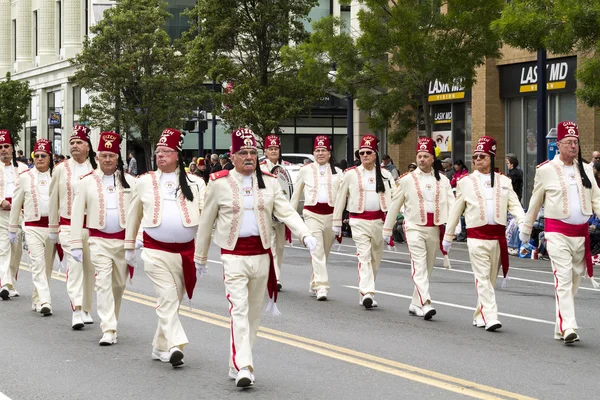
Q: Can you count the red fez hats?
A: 12